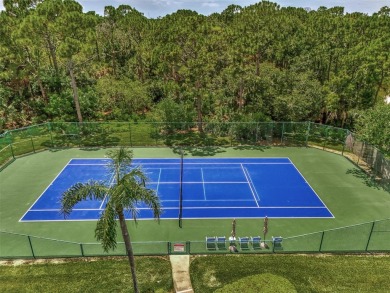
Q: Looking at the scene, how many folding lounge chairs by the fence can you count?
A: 5